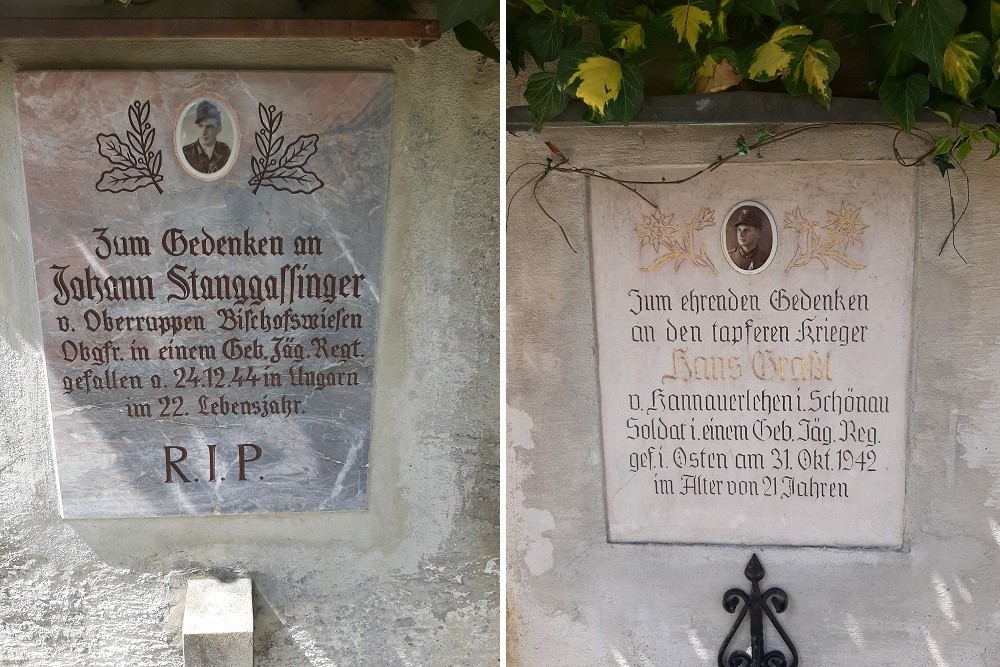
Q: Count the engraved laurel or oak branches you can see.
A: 2